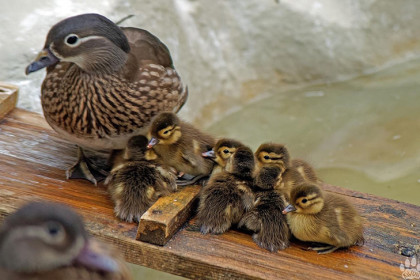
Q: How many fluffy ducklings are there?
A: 7